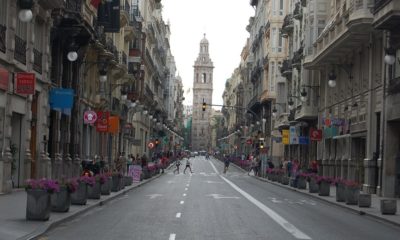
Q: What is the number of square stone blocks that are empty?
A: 2